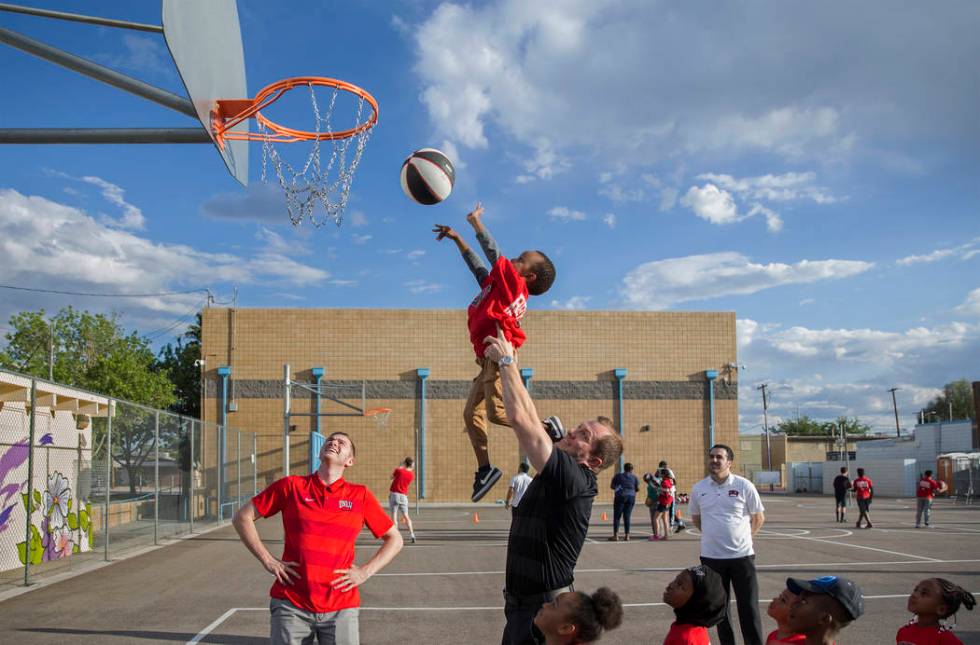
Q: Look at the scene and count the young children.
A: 6